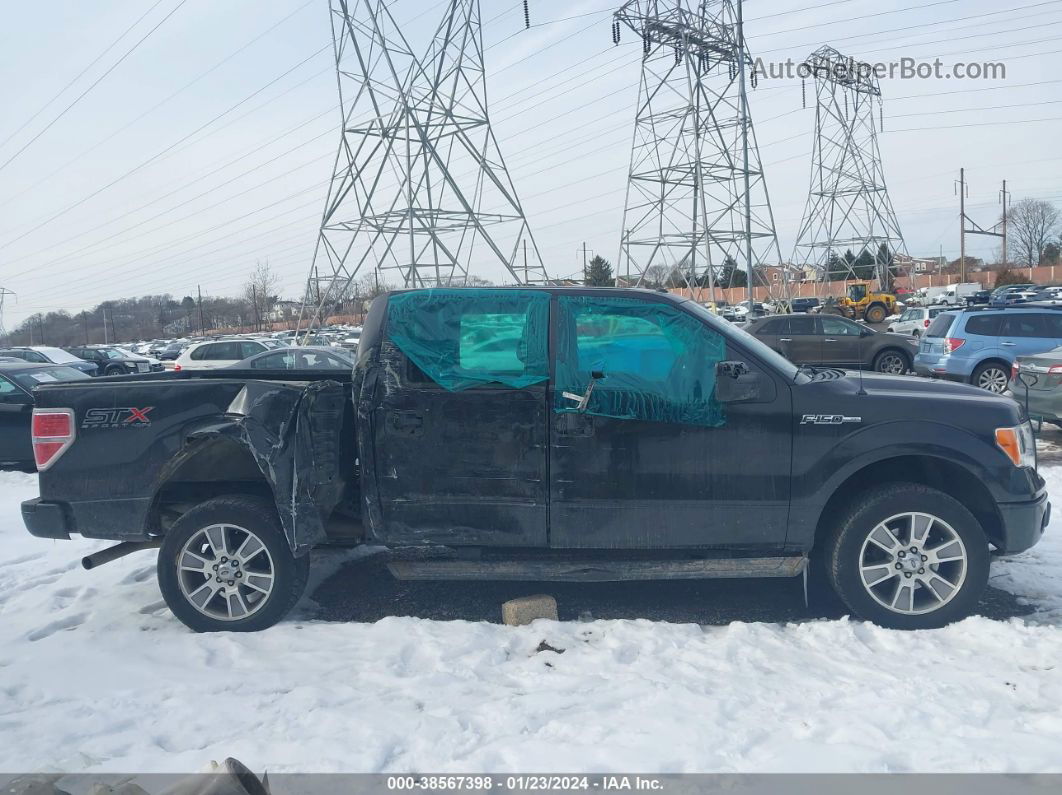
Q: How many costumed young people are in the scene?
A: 0